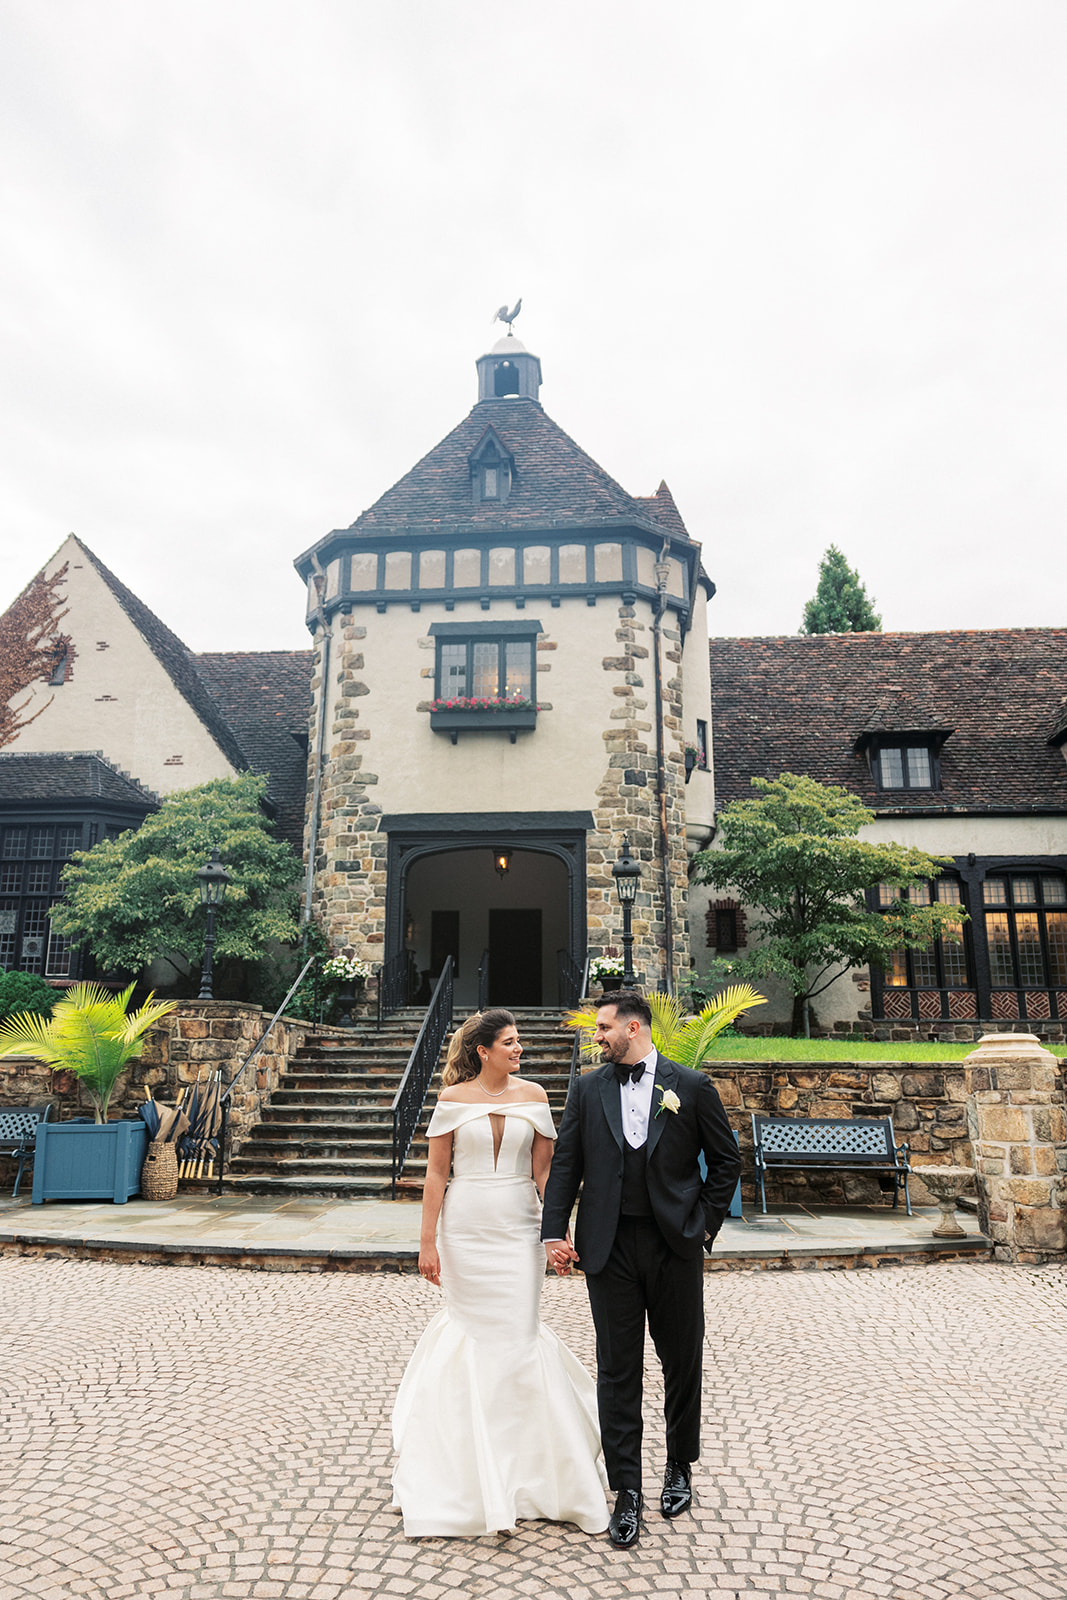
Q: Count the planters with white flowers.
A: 2